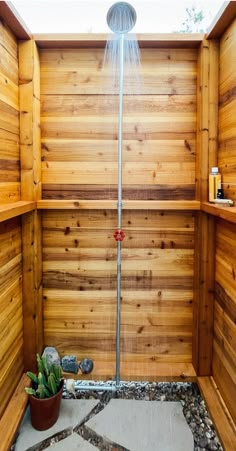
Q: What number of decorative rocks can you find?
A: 3